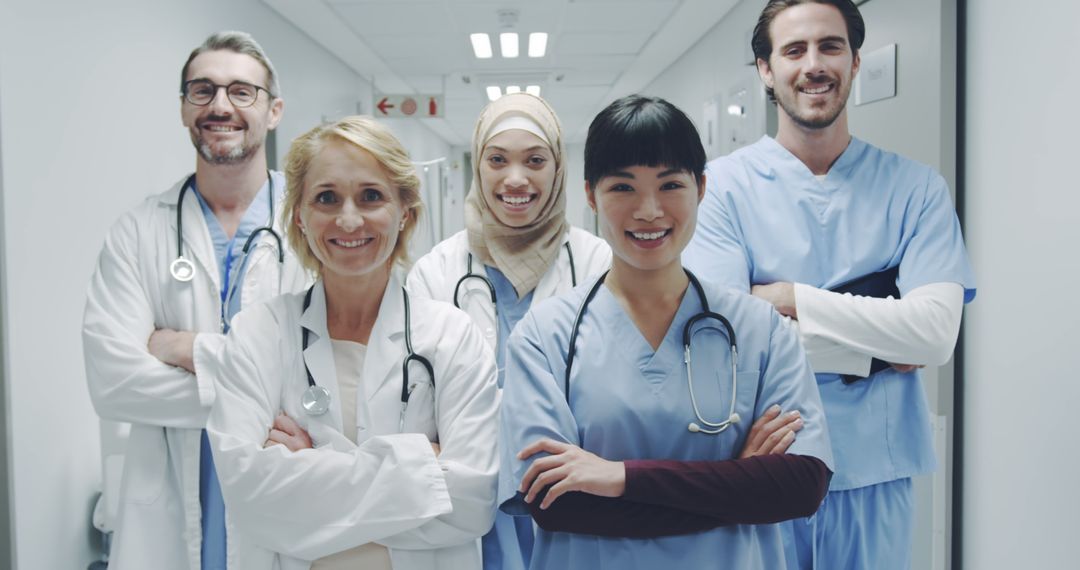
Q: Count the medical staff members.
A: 5